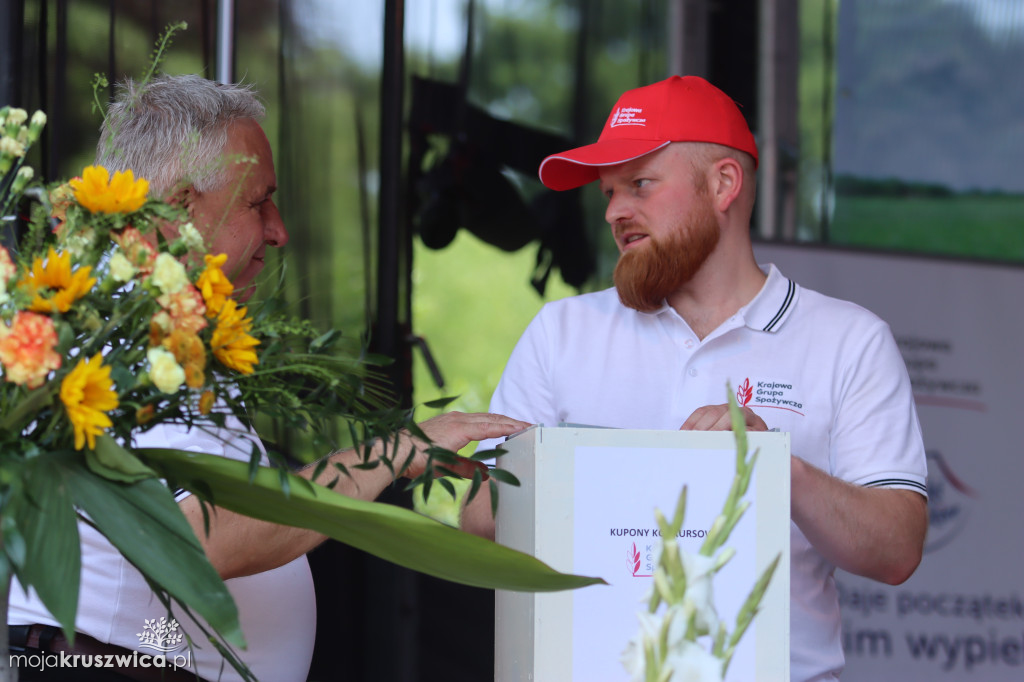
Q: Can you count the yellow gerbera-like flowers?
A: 5